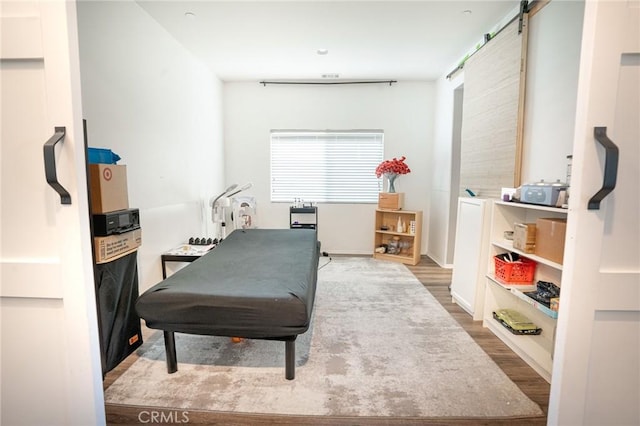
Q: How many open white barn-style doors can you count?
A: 2